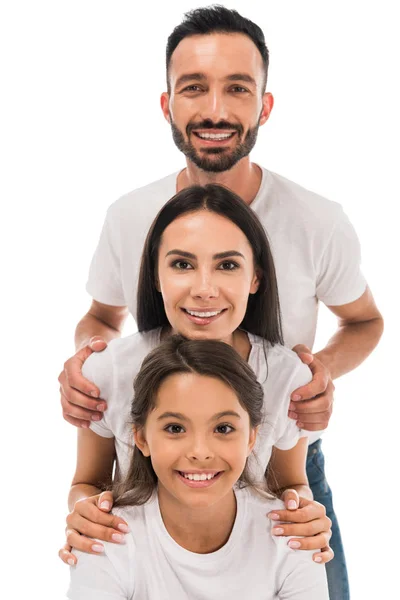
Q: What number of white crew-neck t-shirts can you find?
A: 3